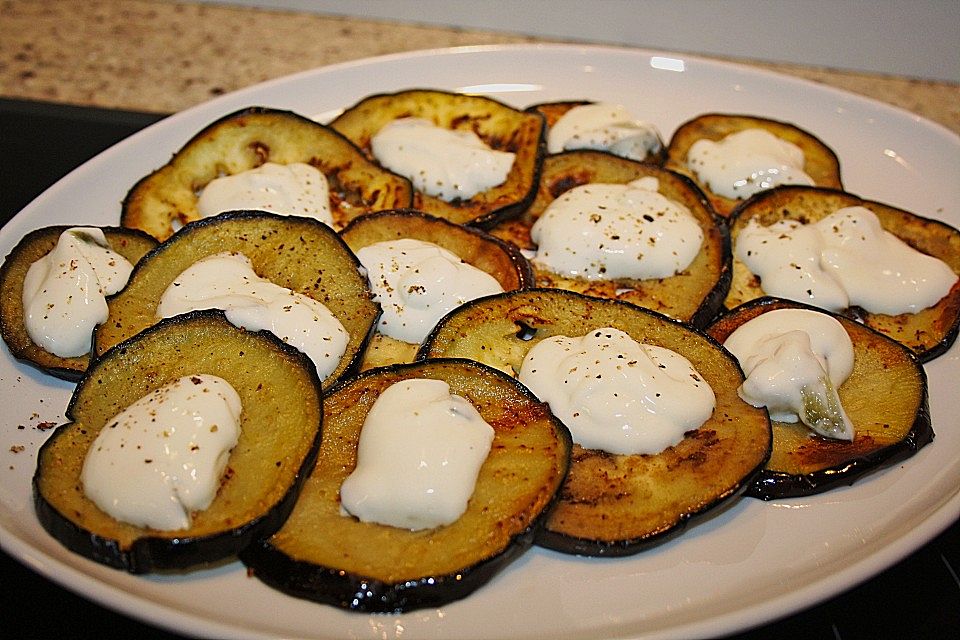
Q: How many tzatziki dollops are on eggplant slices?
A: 13